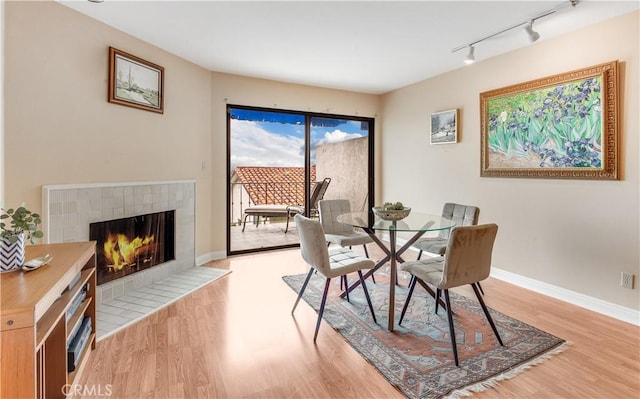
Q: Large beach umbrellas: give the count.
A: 0